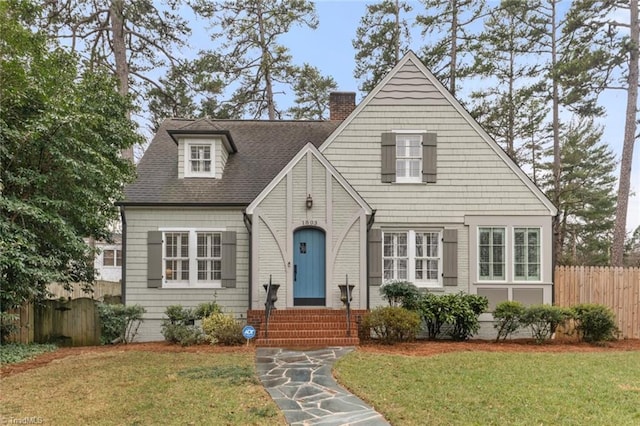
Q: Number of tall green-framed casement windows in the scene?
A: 2